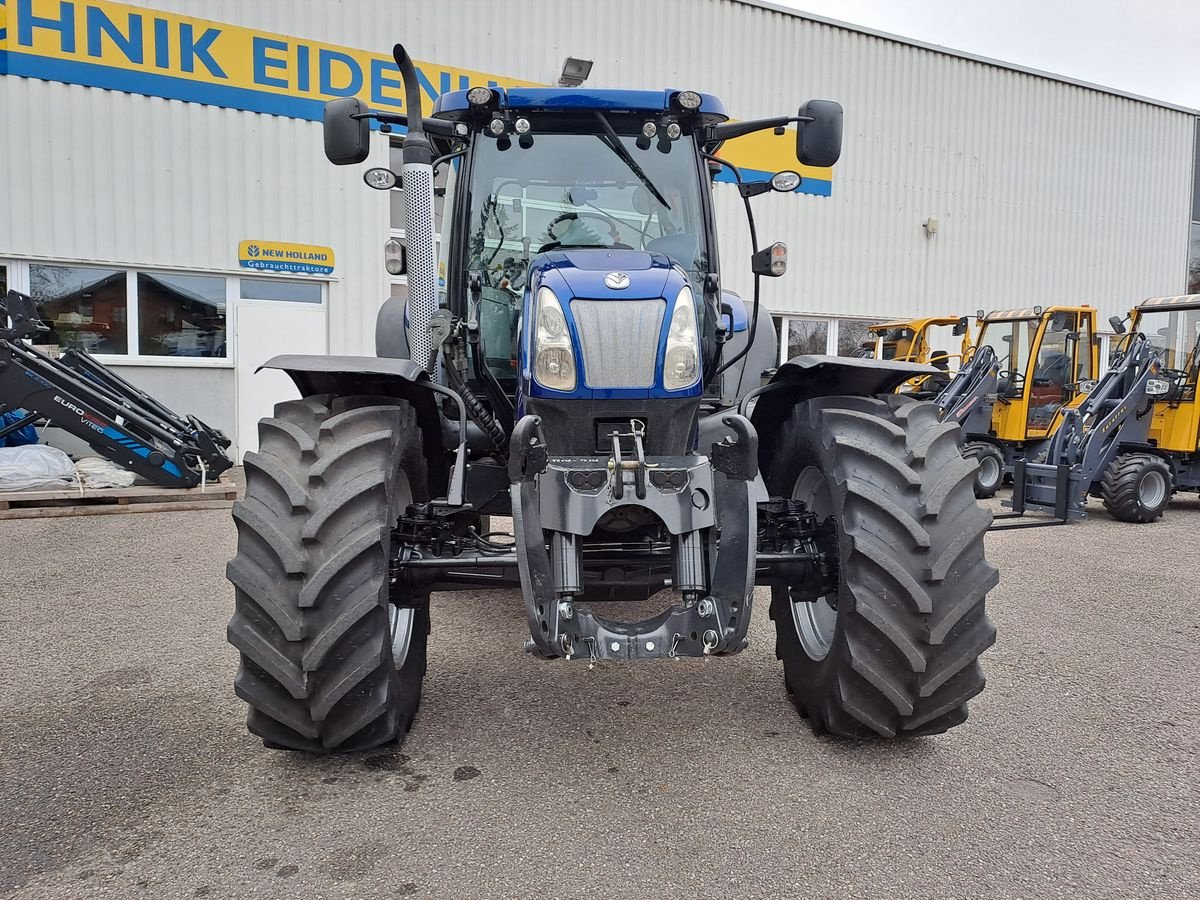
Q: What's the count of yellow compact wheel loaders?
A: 3